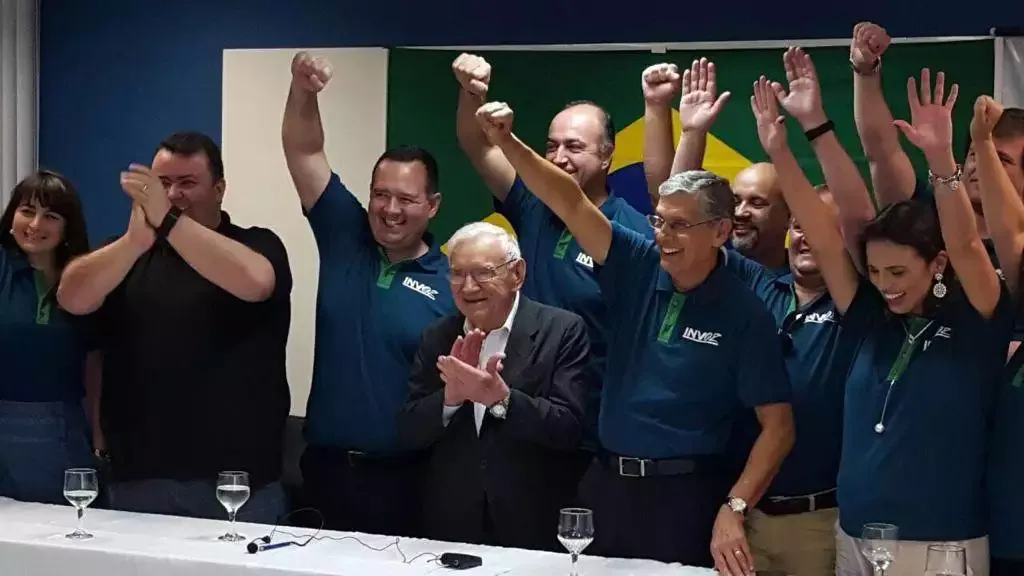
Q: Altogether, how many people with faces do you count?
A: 10